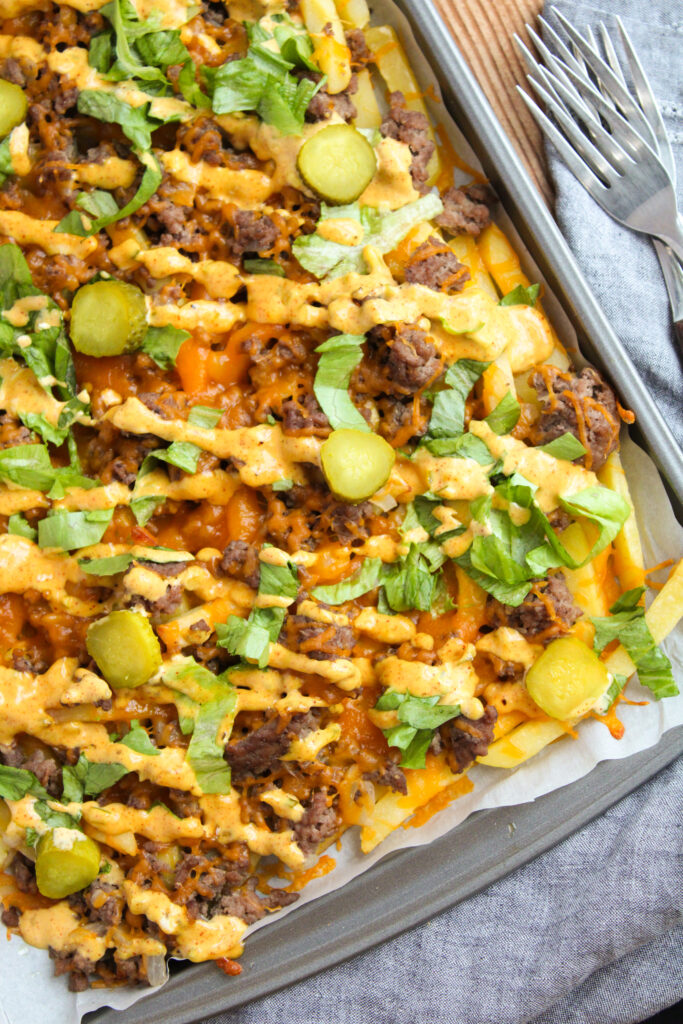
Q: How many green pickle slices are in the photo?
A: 7